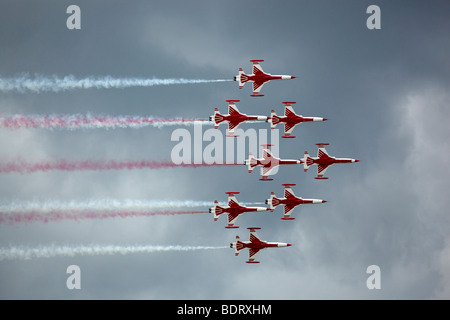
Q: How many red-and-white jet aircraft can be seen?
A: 8